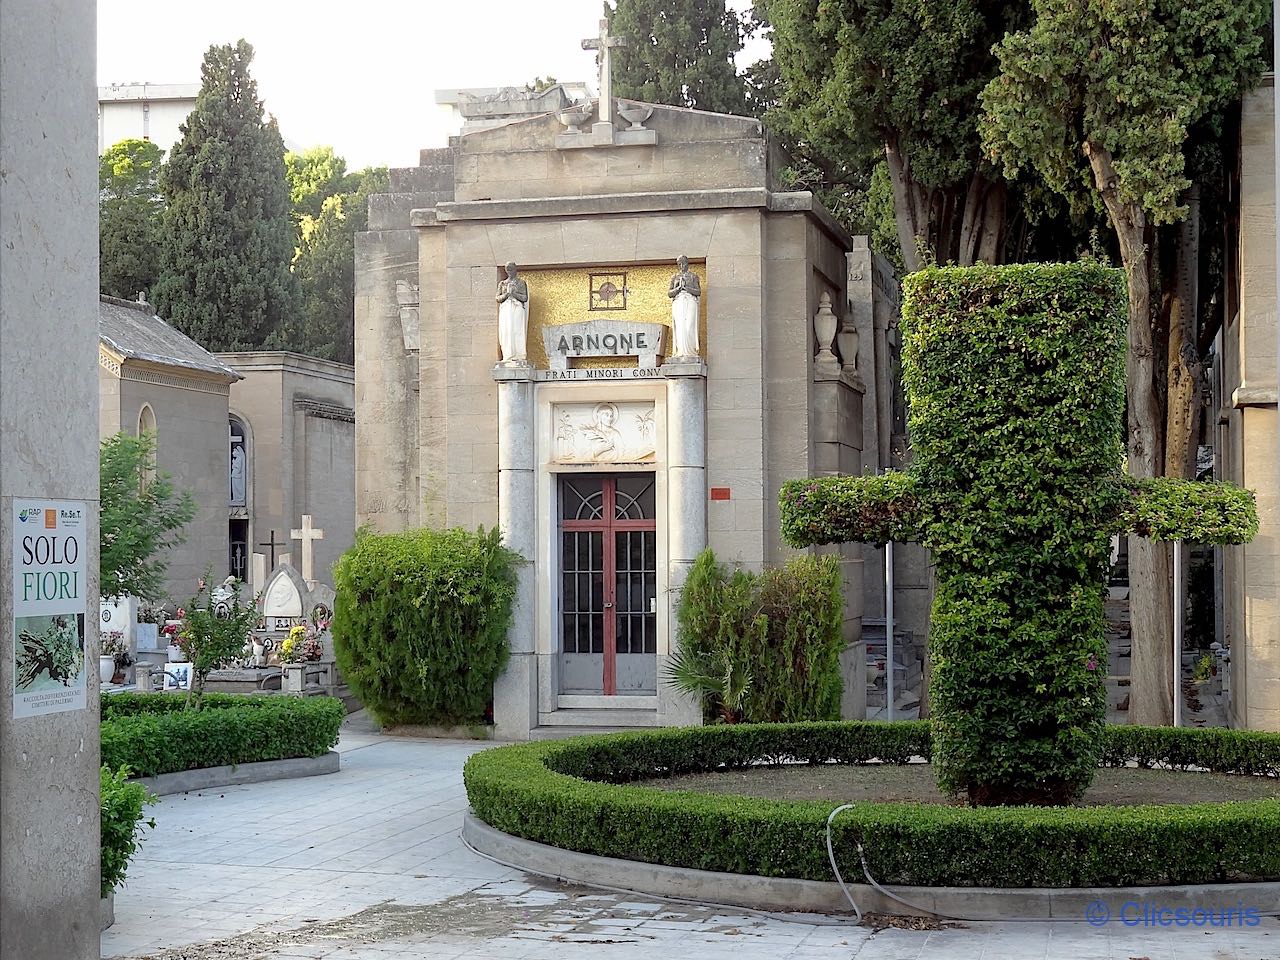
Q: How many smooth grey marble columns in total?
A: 2